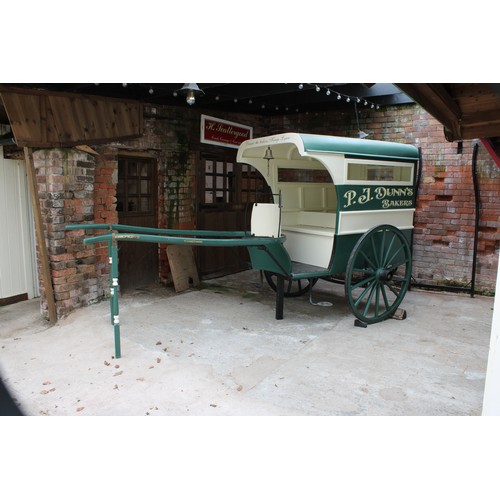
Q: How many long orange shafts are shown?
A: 0